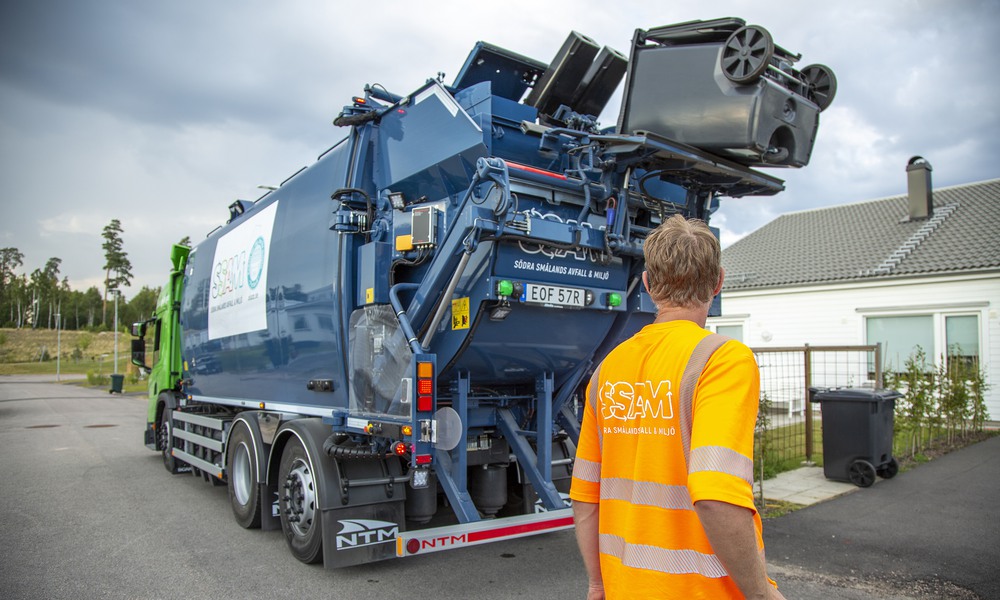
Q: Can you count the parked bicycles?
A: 0